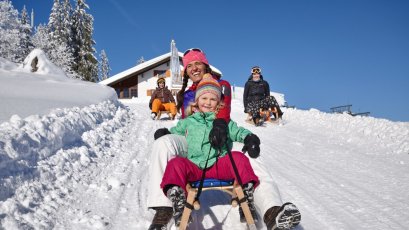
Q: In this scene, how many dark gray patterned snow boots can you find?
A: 2